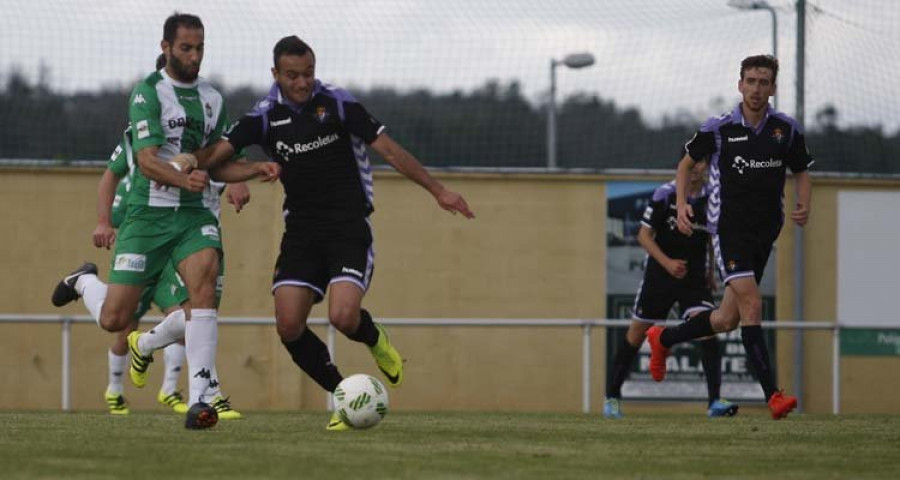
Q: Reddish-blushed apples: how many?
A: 0